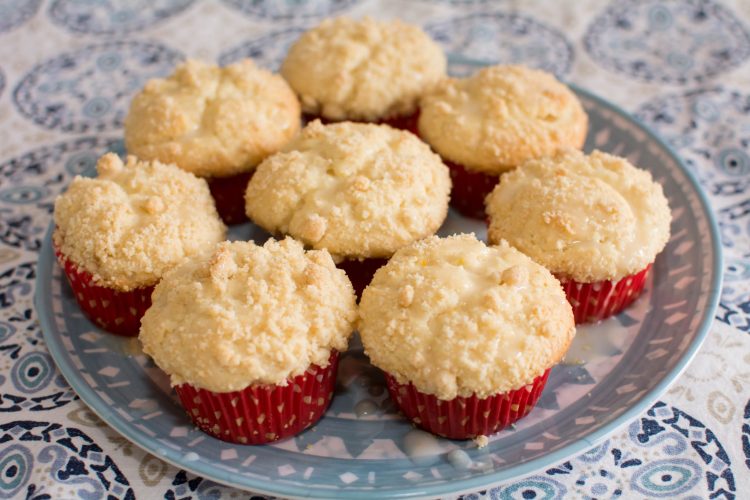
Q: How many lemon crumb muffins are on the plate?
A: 8